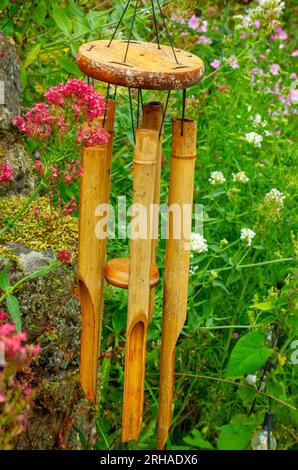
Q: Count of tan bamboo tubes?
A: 5